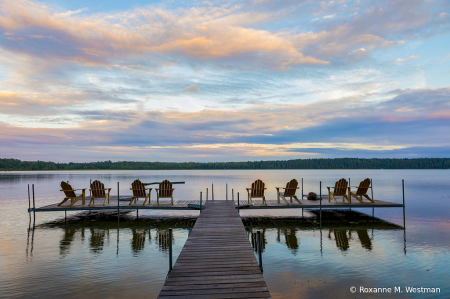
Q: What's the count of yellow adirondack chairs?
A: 8